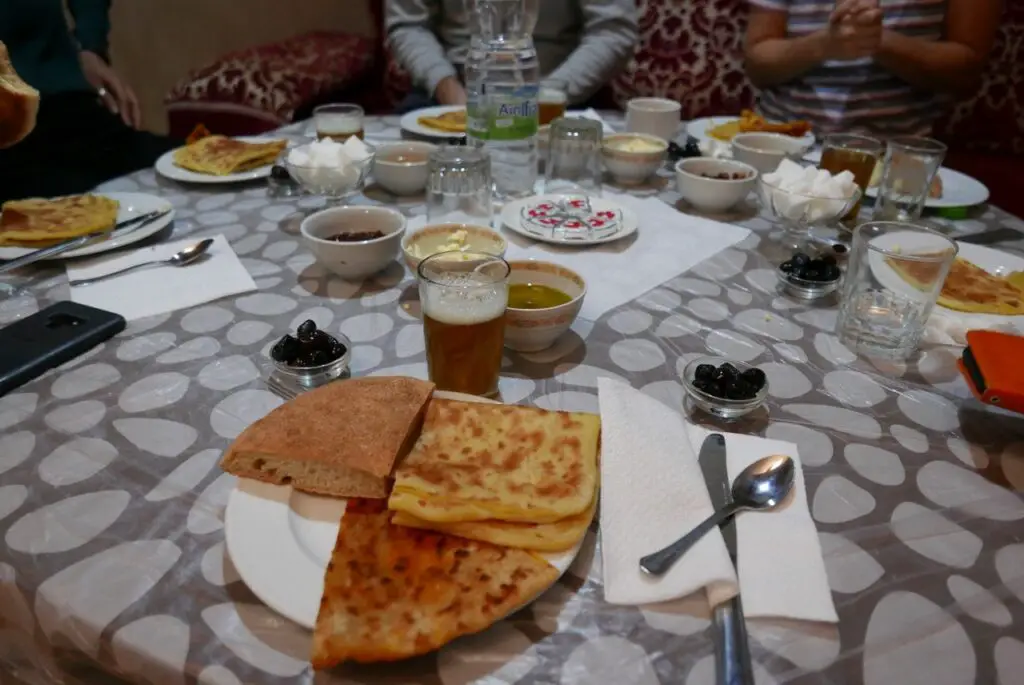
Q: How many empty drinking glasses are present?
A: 4